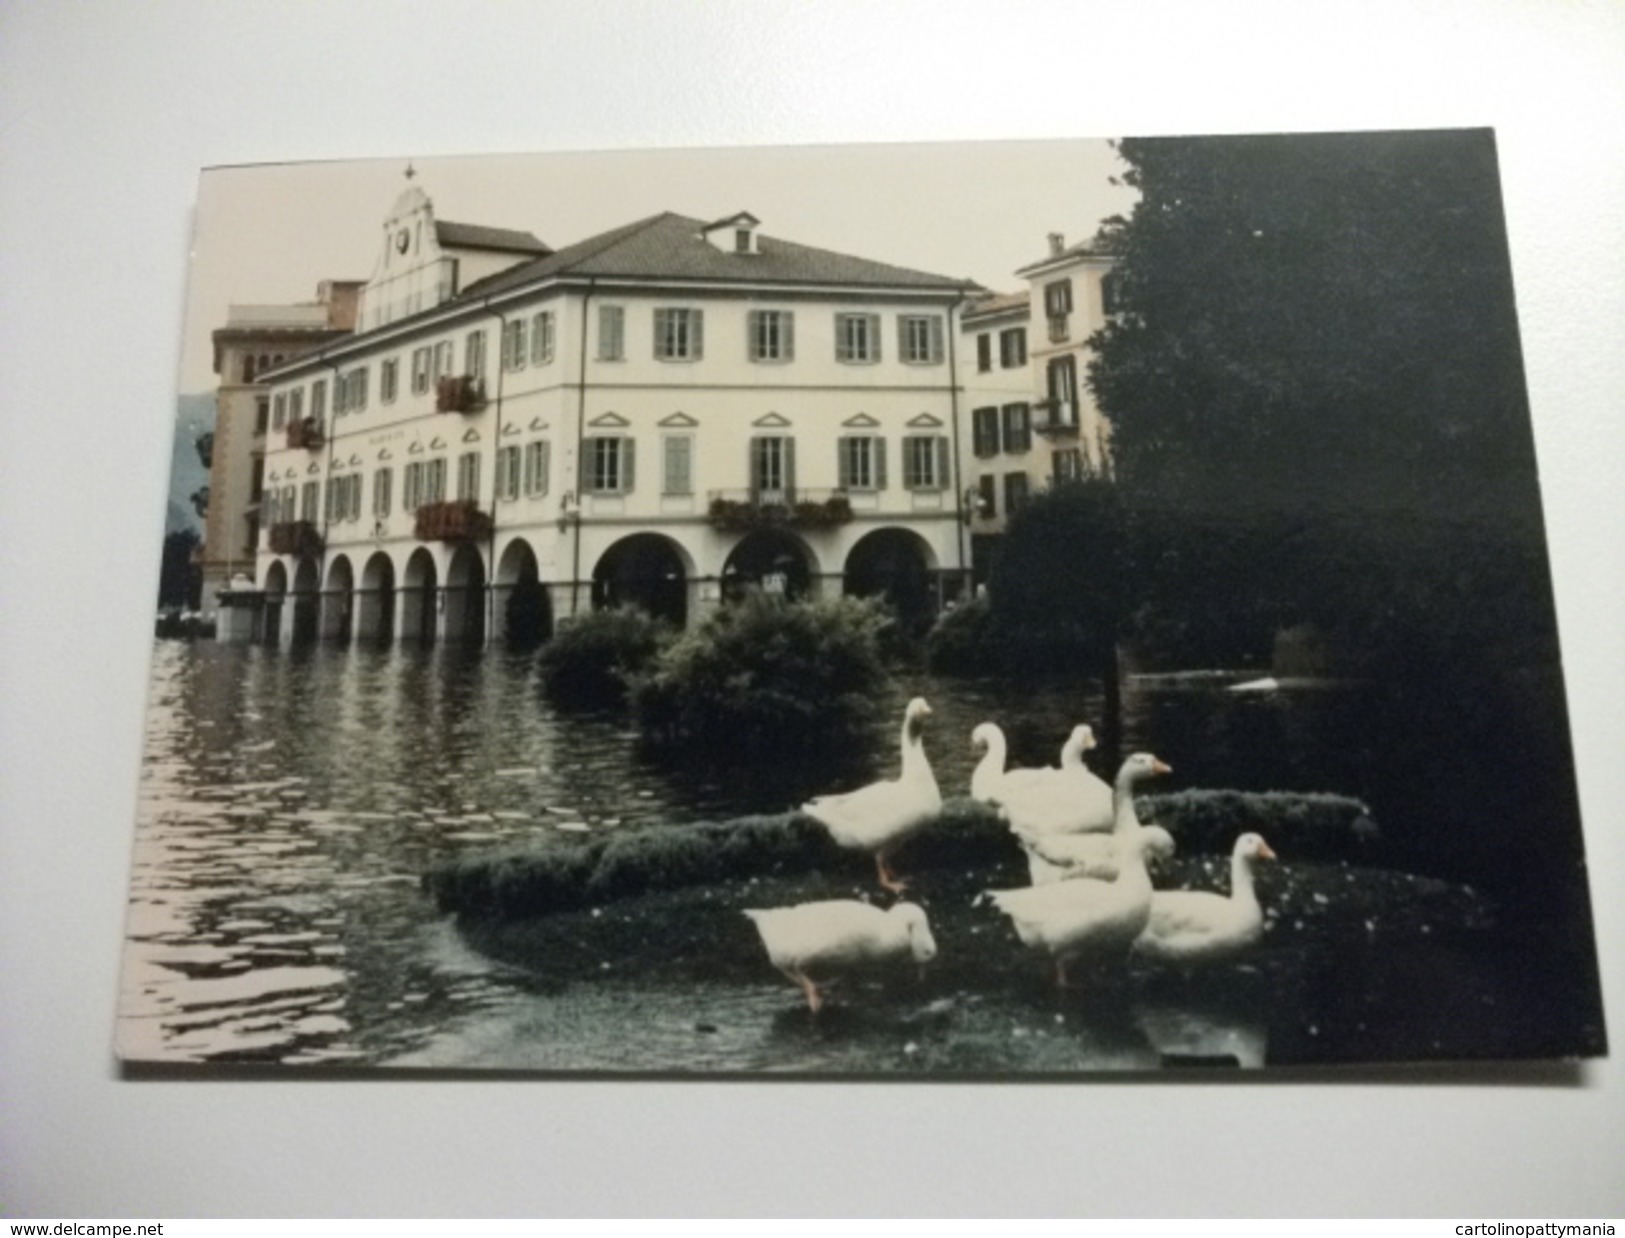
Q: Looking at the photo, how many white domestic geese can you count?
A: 7